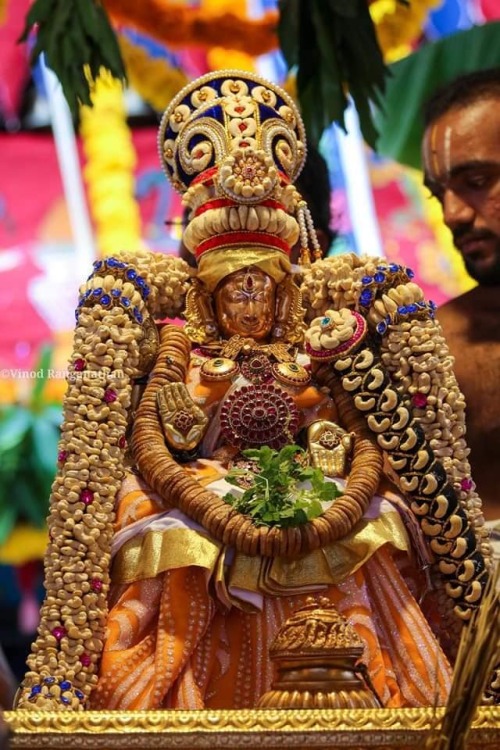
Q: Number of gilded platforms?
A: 1